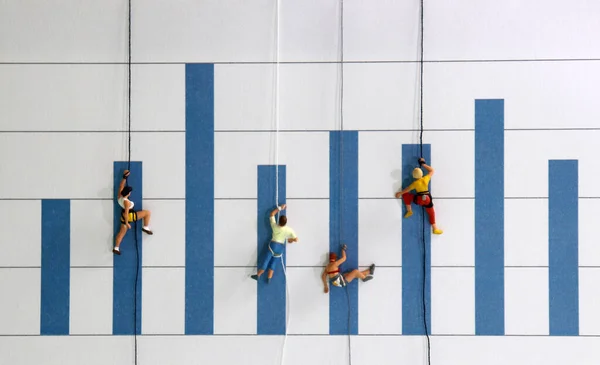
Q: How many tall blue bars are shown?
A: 8